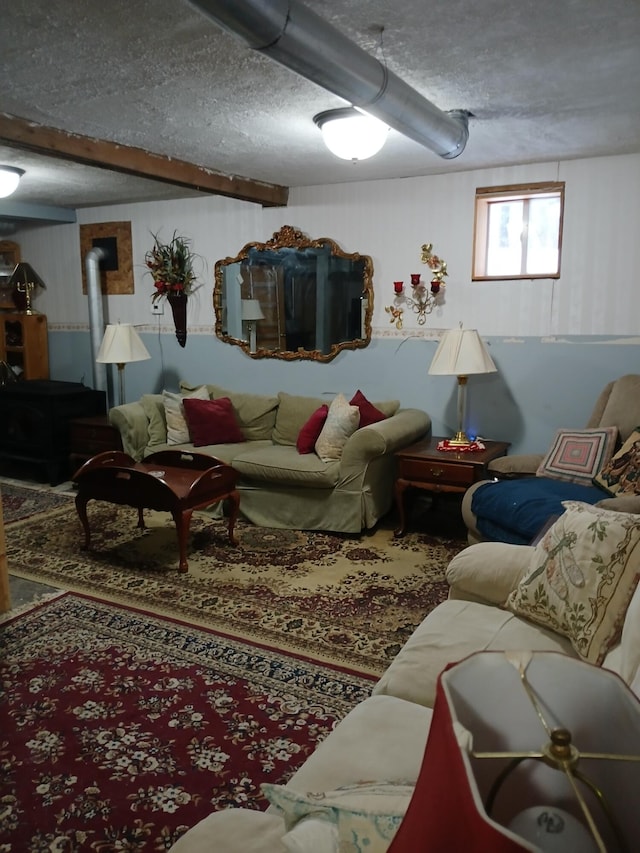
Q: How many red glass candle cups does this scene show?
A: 3